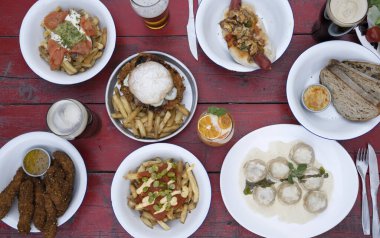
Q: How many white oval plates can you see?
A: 1